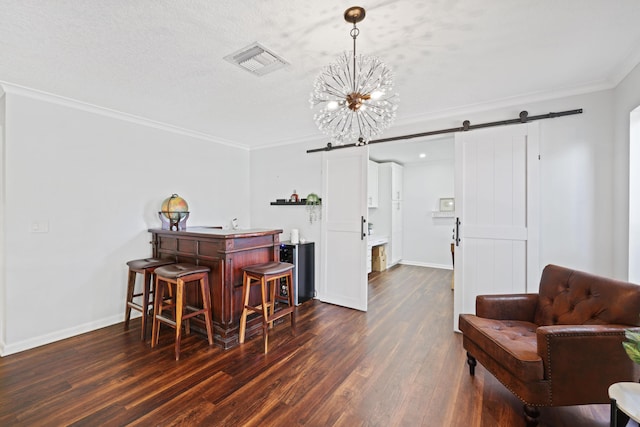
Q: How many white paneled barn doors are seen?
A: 2